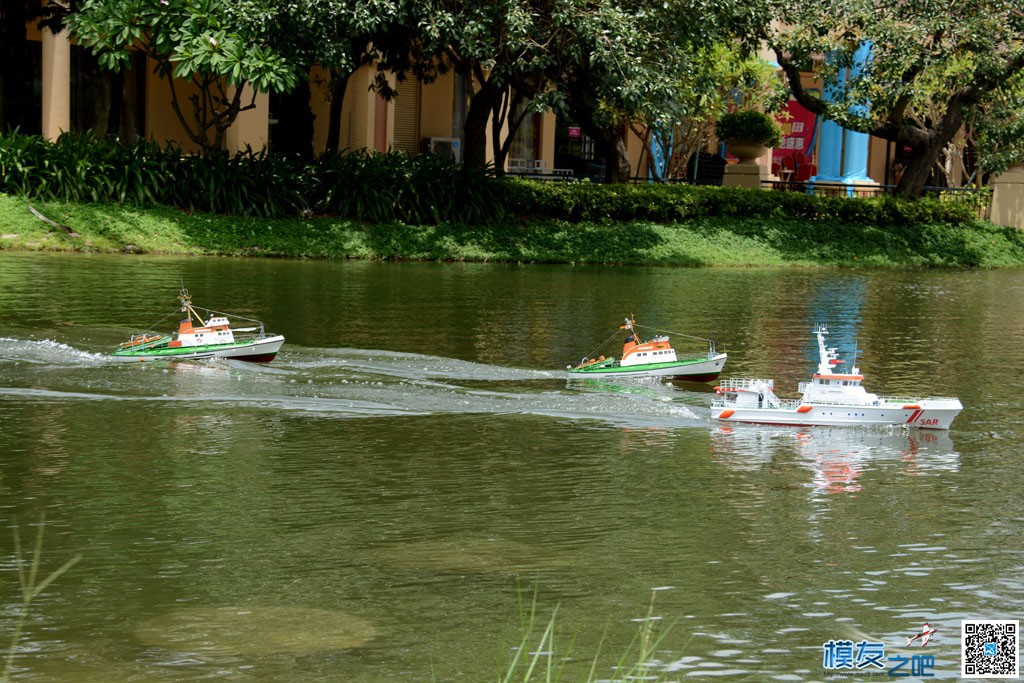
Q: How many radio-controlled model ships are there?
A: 3